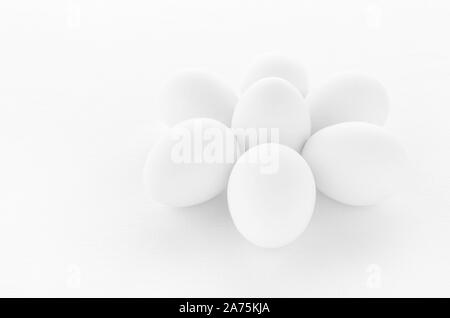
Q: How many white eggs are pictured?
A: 7